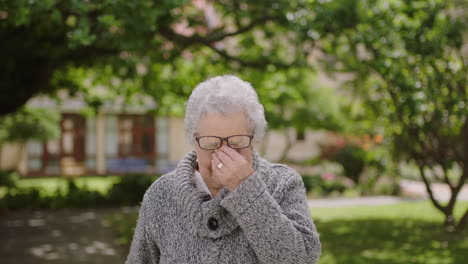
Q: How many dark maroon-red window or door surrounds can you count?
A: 2